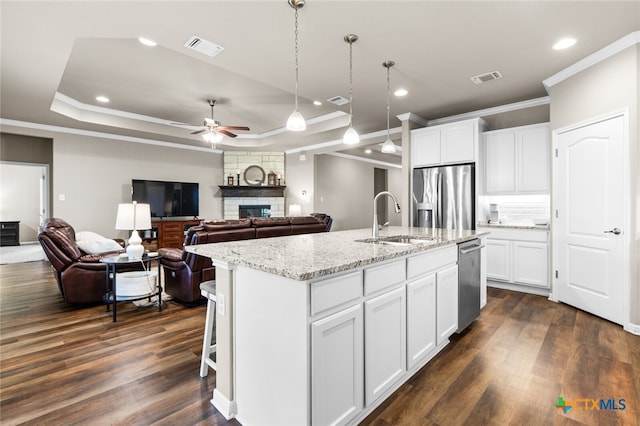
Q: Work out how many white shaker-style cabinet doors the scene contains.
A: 10